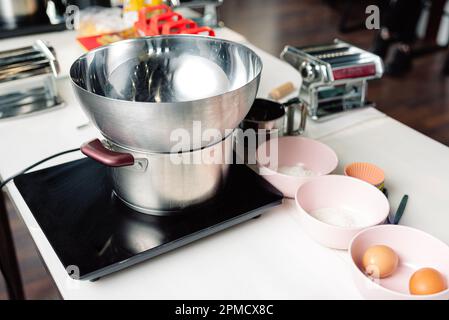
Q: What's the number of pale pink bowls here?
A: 3